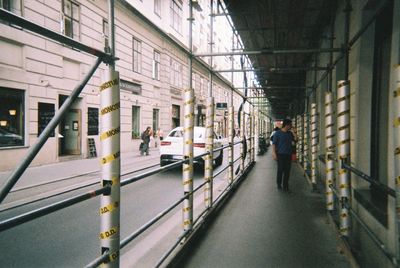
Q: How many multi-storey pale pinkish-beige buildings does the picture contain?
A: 1